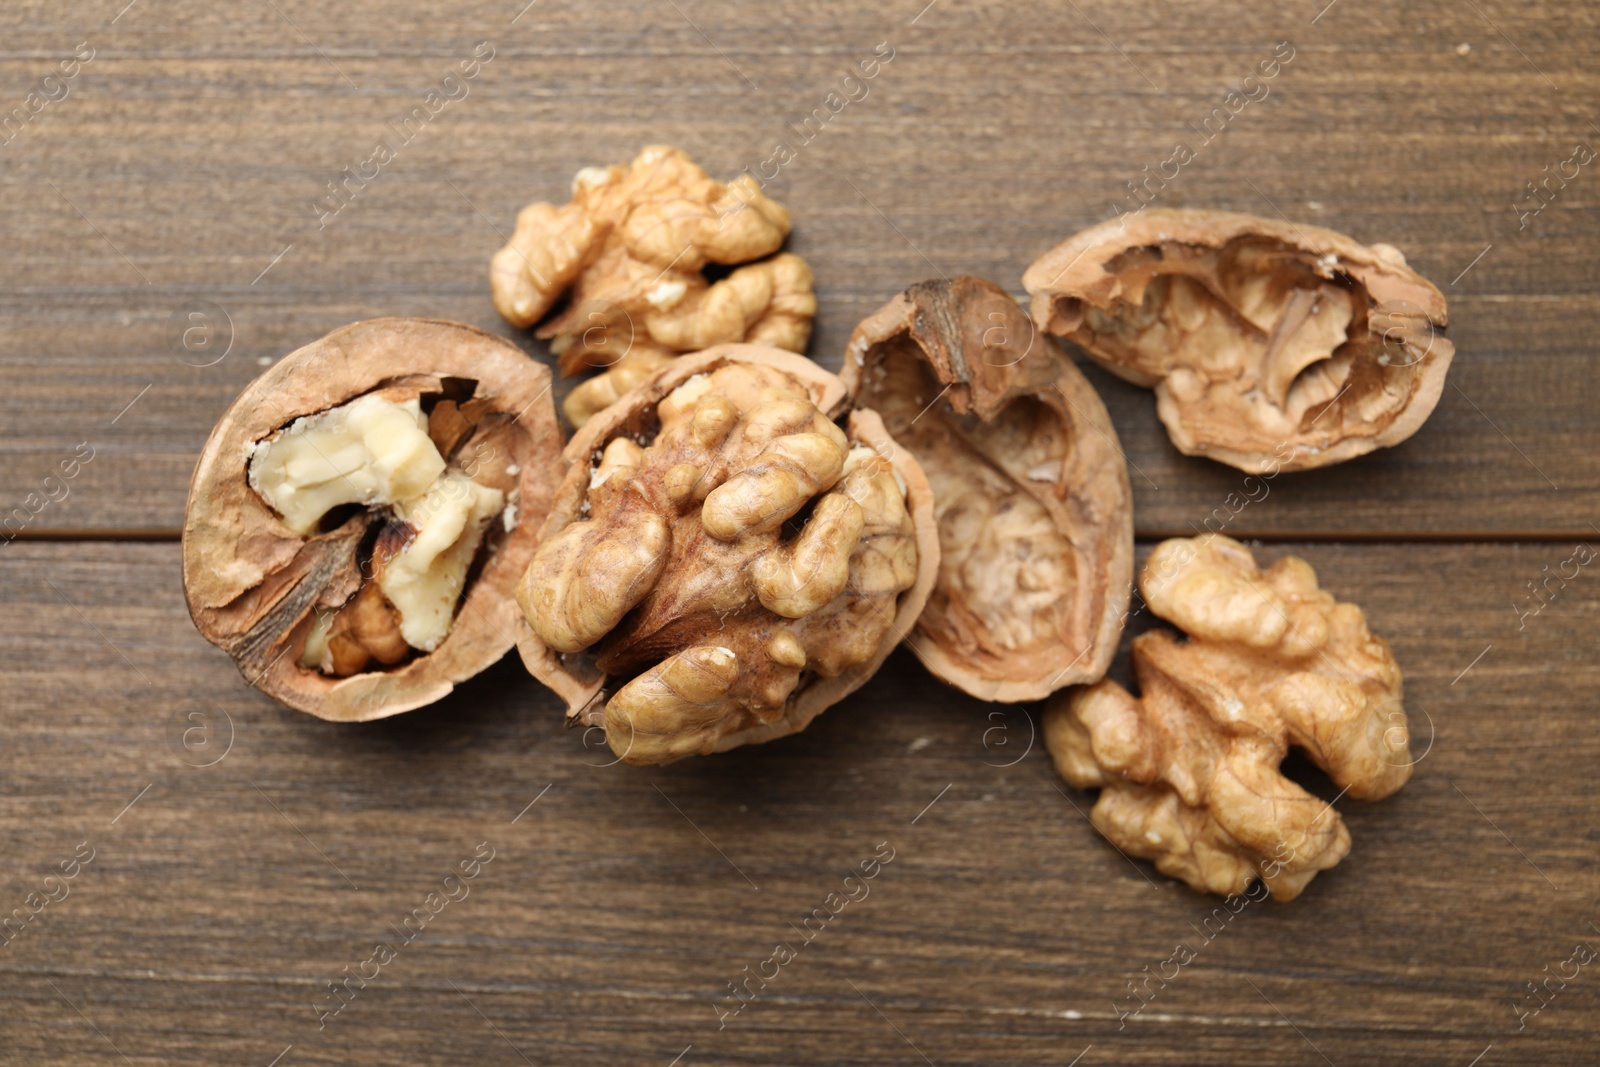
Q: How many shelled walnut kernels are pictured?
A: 2